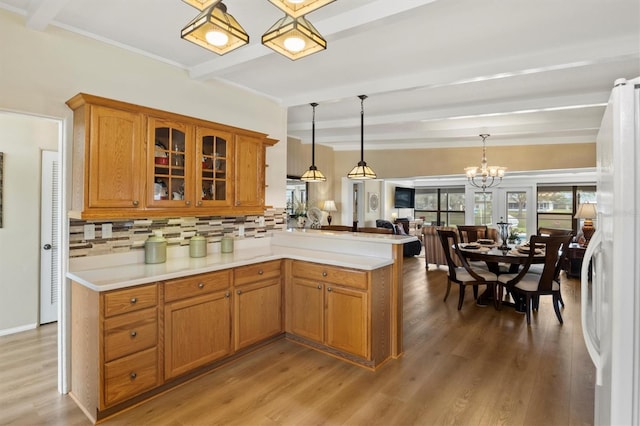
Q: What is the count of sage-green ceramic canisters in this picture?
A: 3